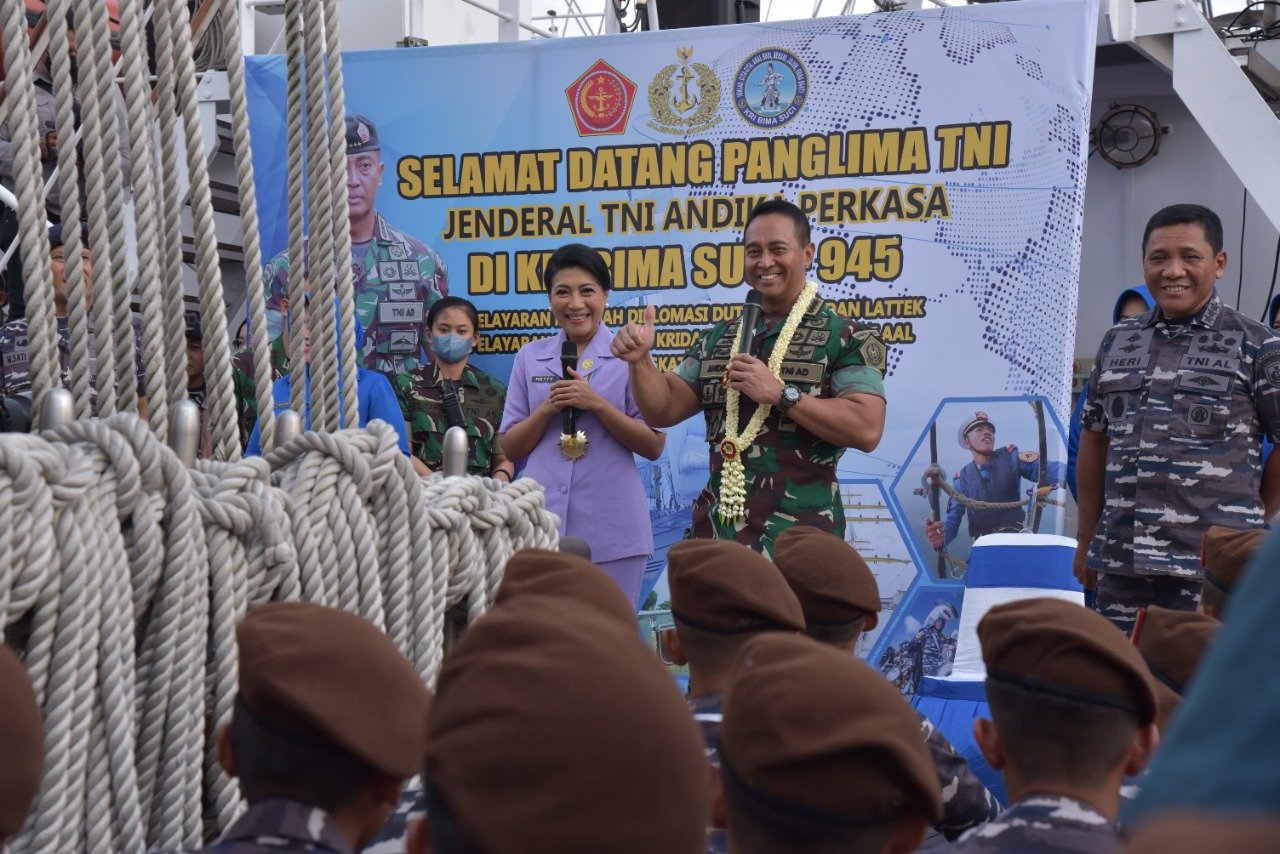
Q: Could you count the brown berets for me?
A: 10